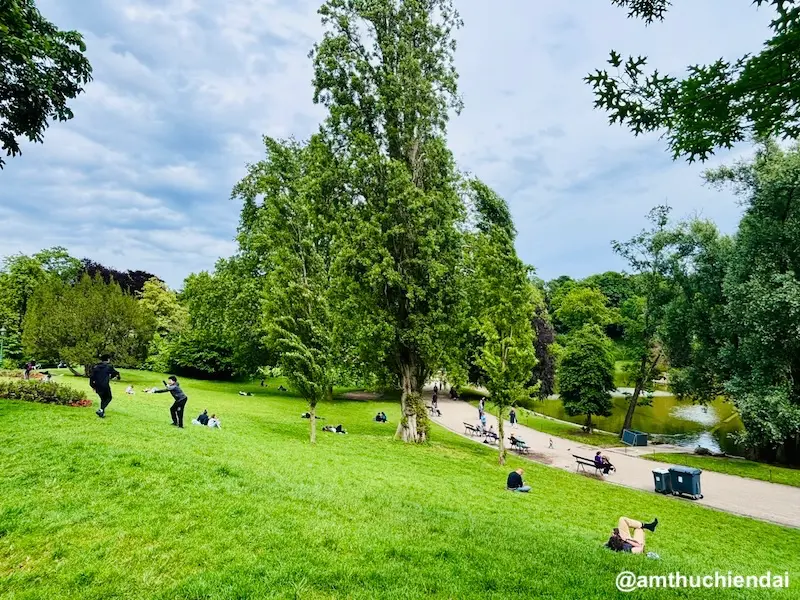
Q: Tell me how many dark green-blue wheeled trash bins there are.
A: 2